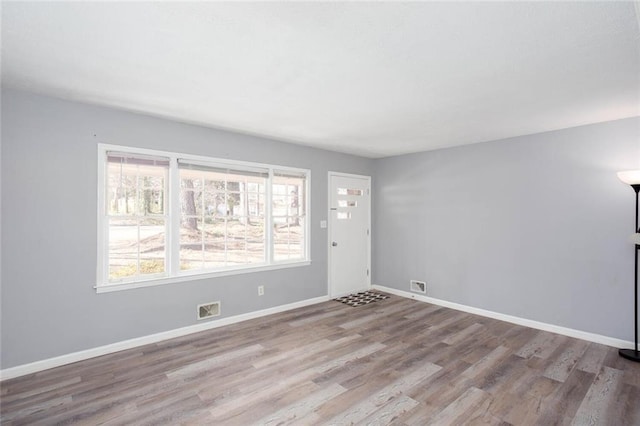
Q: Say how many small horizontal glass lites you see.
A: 3